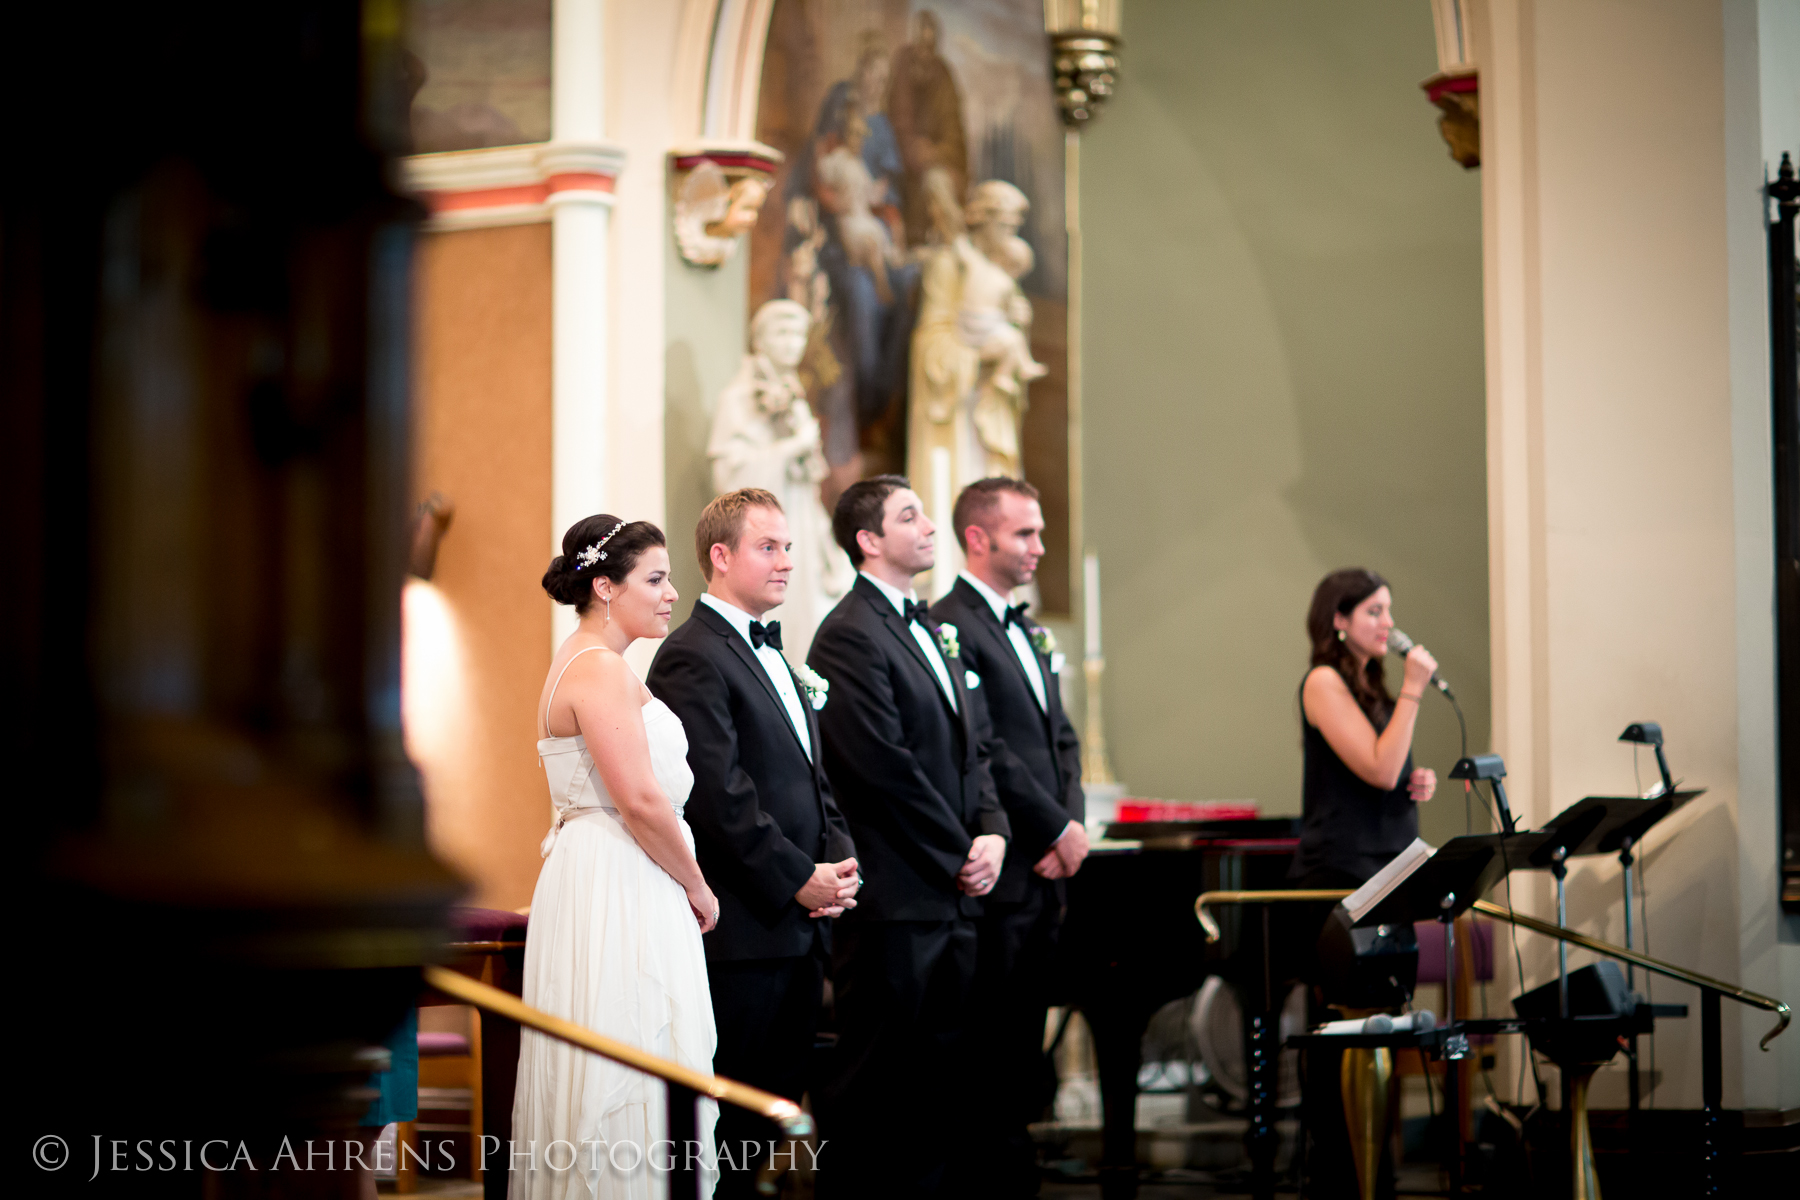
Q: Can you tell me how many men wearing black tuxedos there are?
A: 3